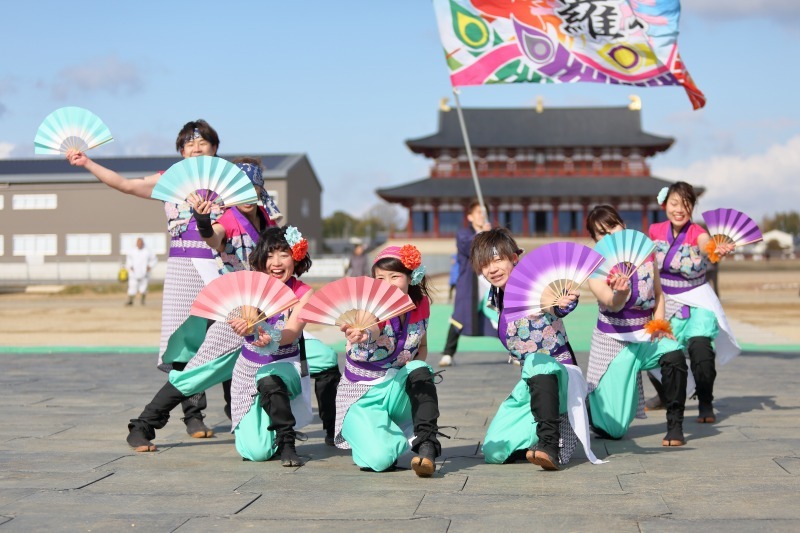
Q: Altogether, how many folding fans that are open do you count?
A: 7